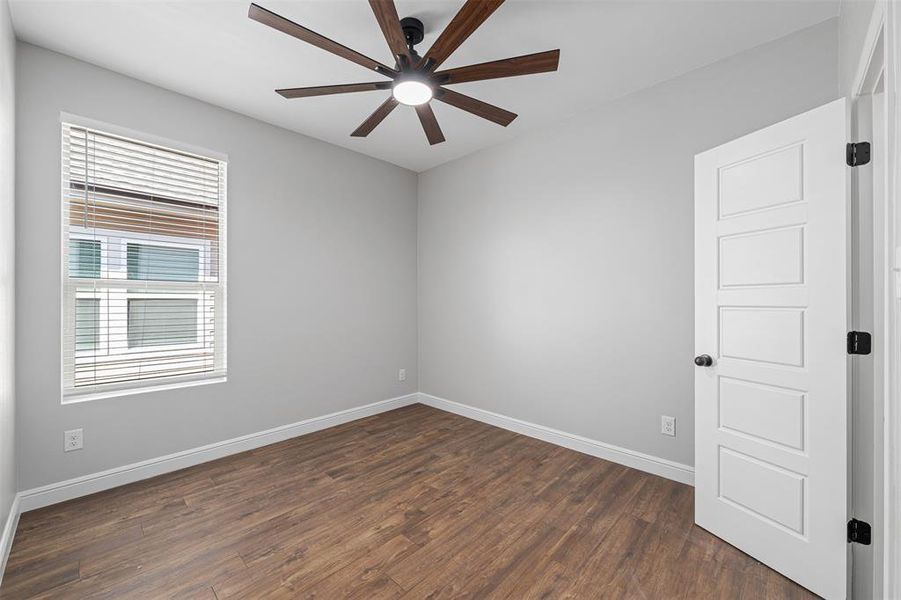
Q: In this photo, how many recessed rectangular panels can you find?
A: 5